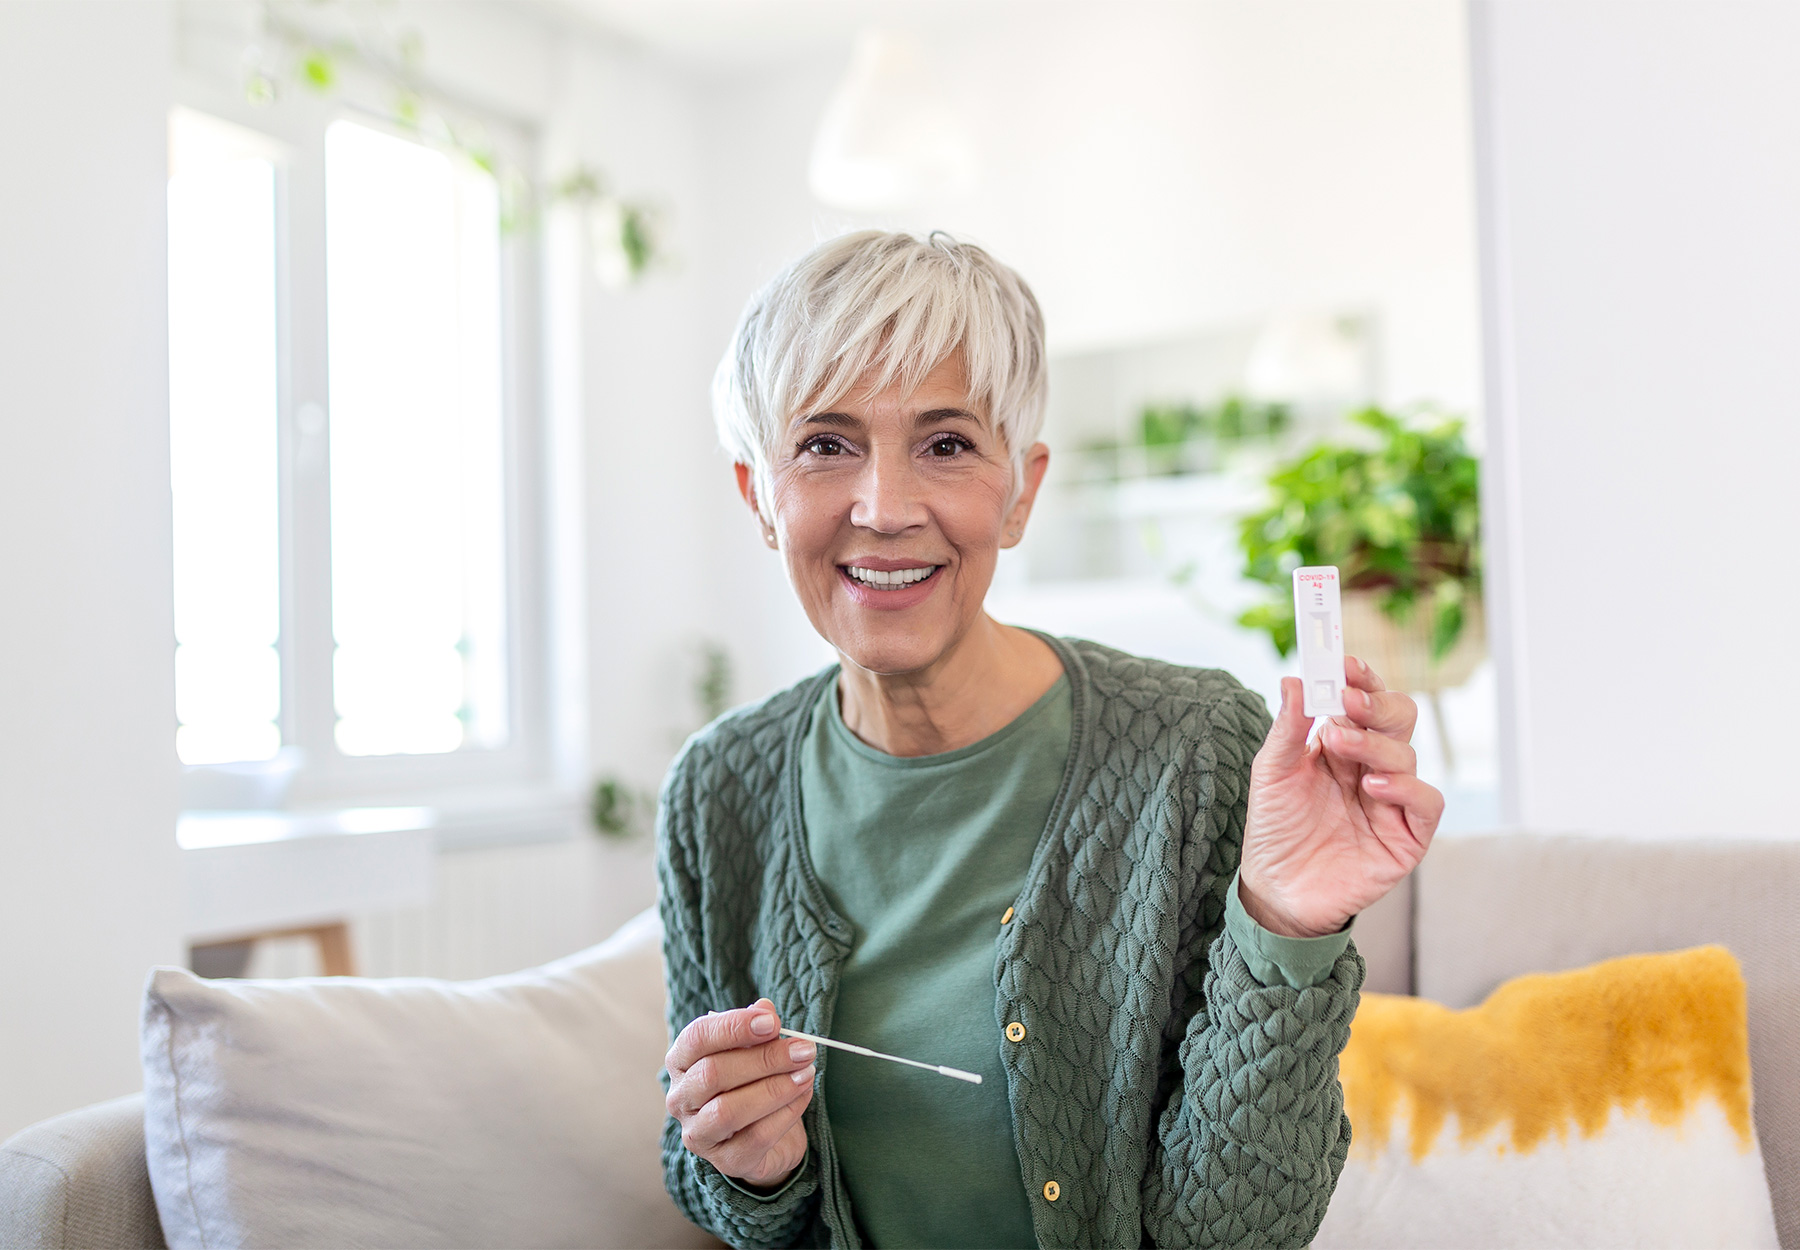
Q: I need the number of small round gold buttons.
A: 3